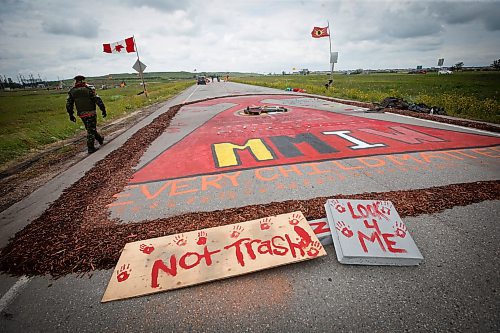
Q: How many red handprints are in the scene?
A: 12